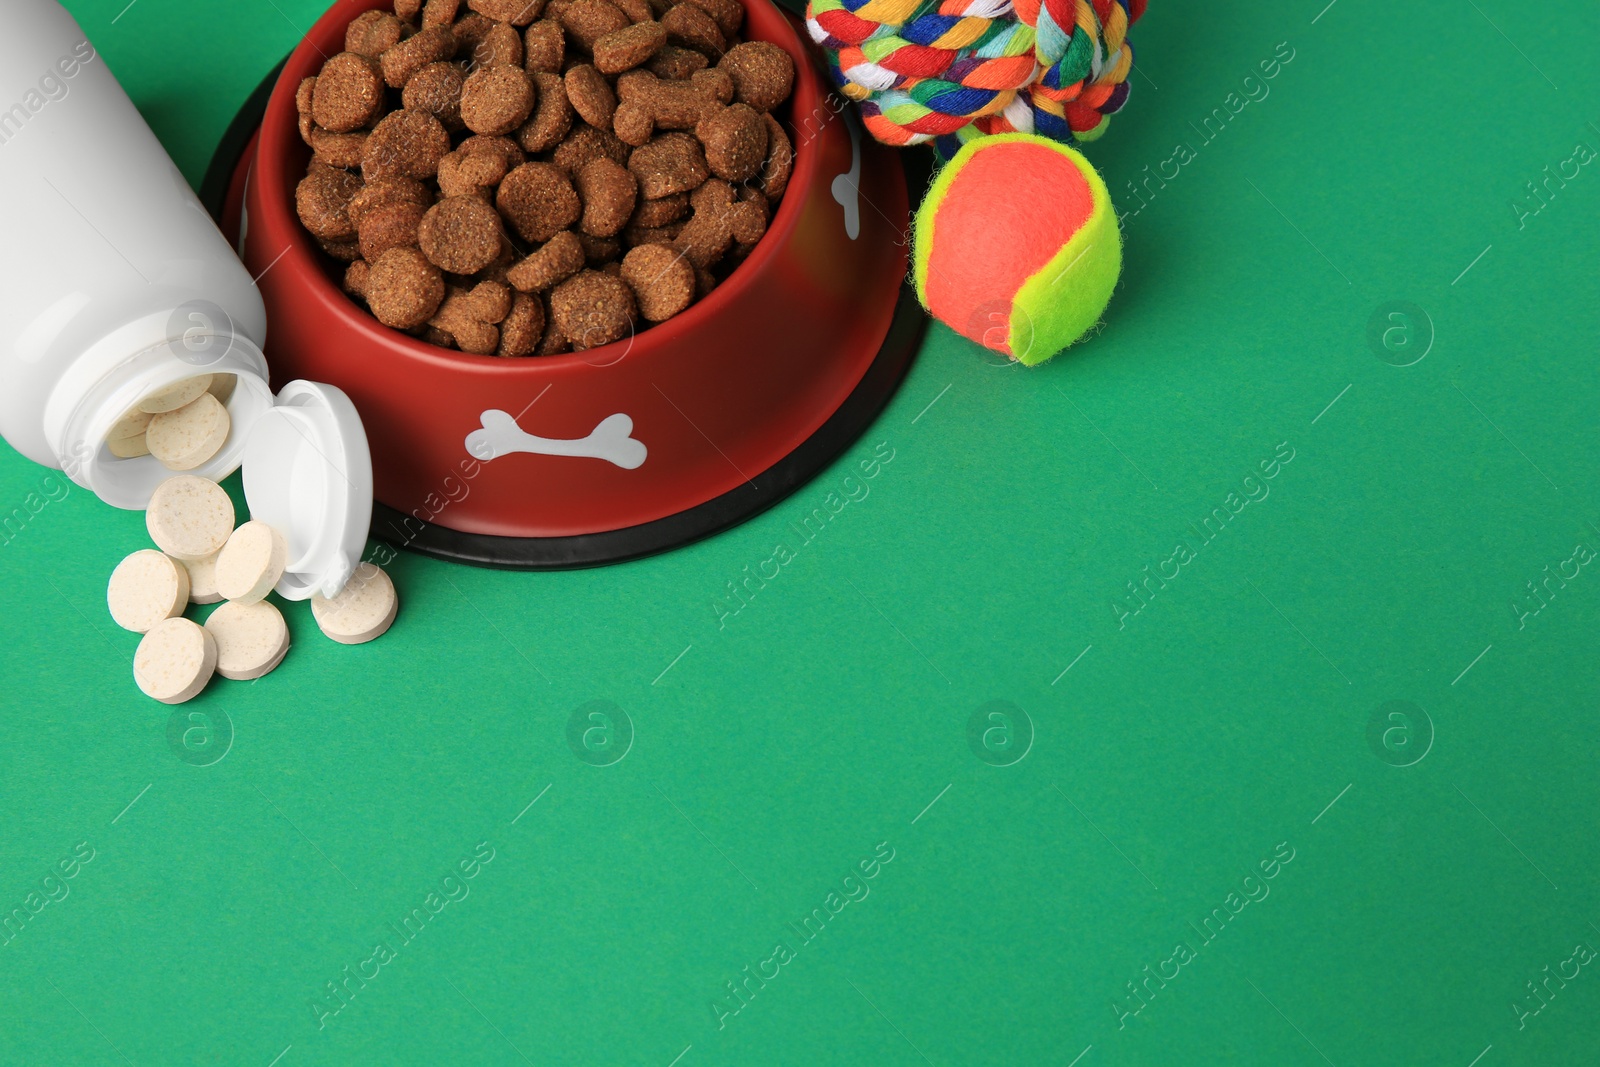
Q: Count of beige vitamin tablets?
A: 12